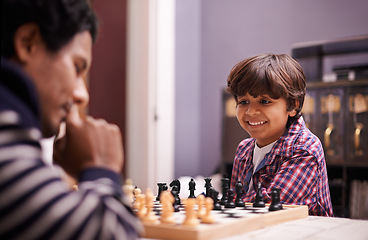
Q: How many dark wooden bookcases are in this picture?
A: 1